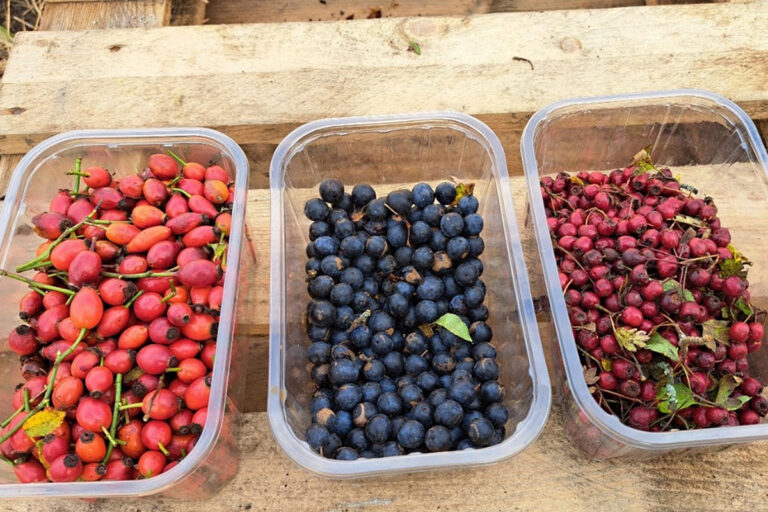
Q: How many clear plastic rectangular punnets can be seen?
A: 3